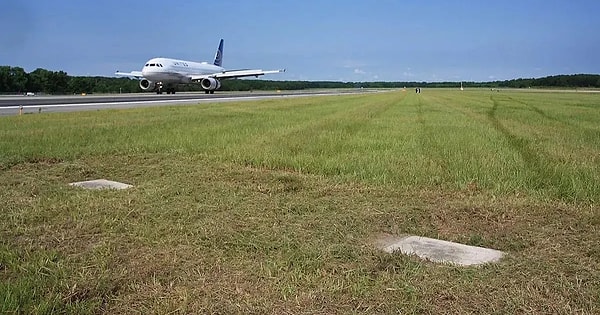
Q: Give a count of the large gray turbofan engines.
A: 2